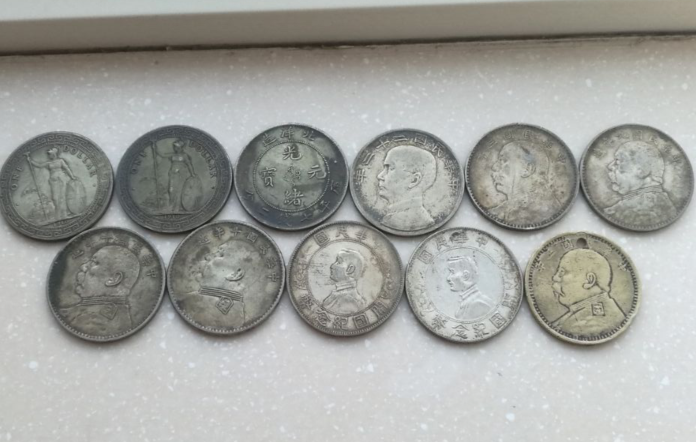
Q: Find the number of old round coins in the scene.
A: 11